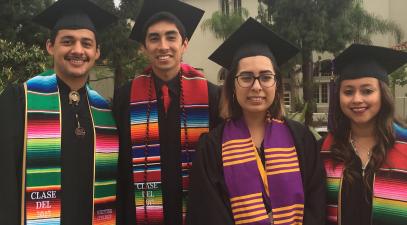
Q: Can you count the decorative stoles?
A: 4